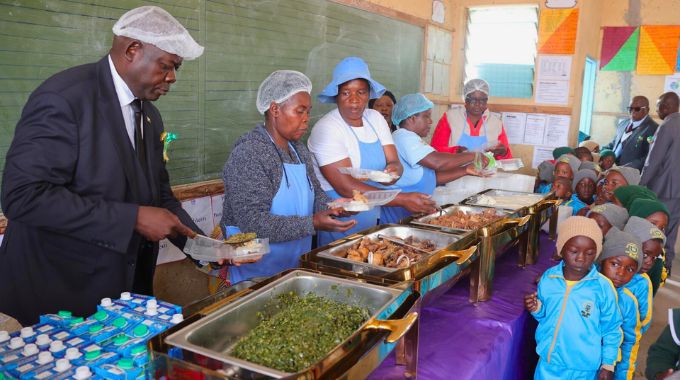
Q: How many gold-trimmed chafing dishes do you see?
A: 4